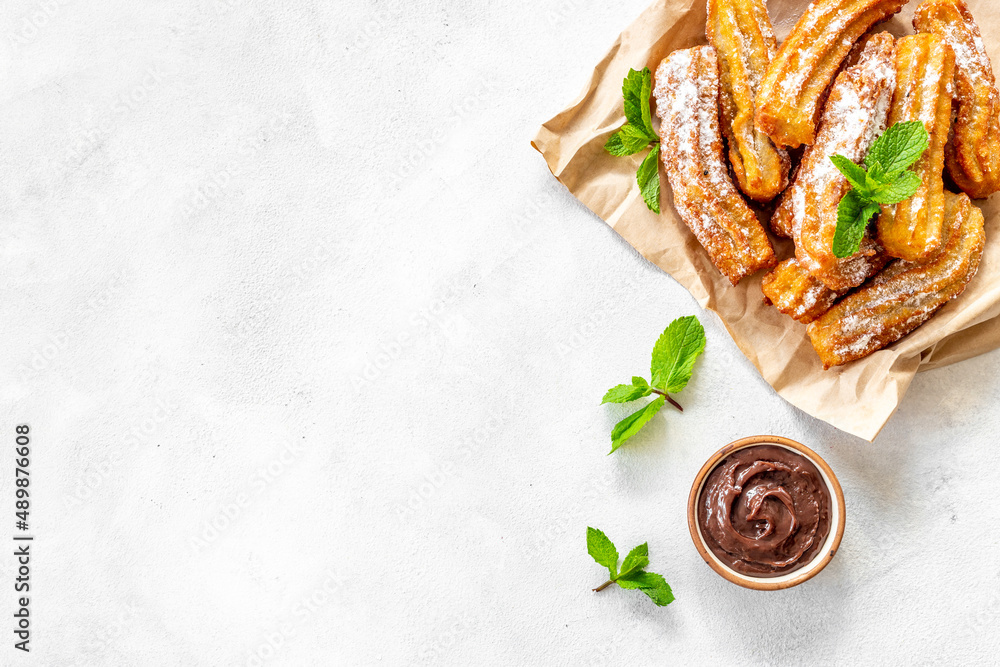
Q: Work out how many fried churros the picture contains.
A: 9